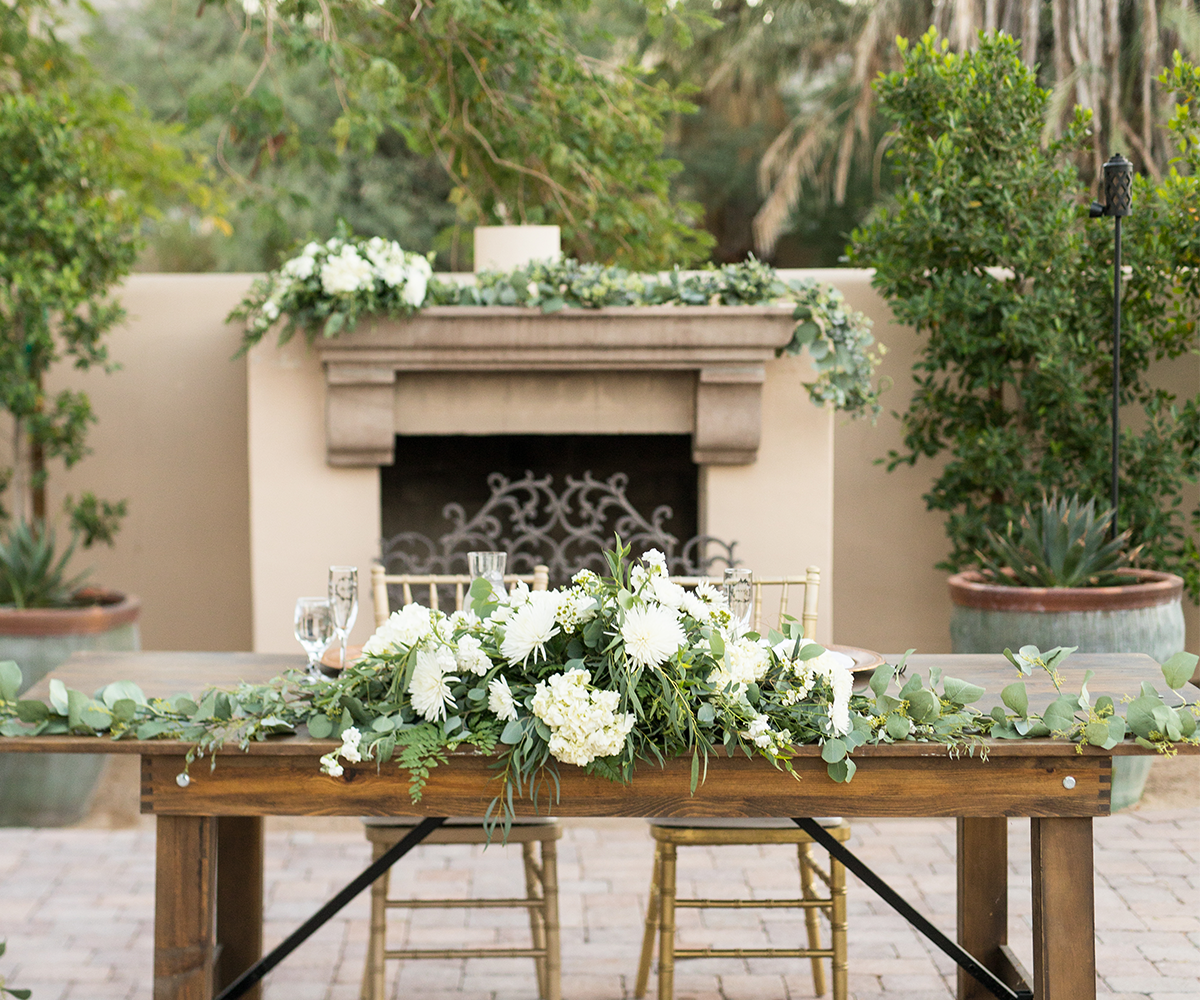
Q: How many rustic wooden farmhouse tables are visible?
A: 1